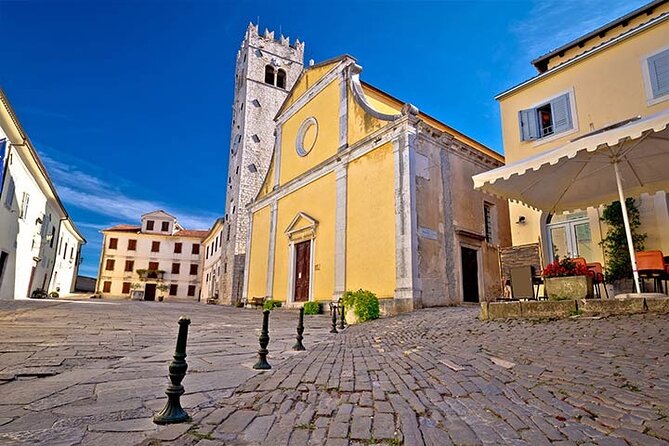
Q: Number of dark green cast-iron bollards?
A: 5